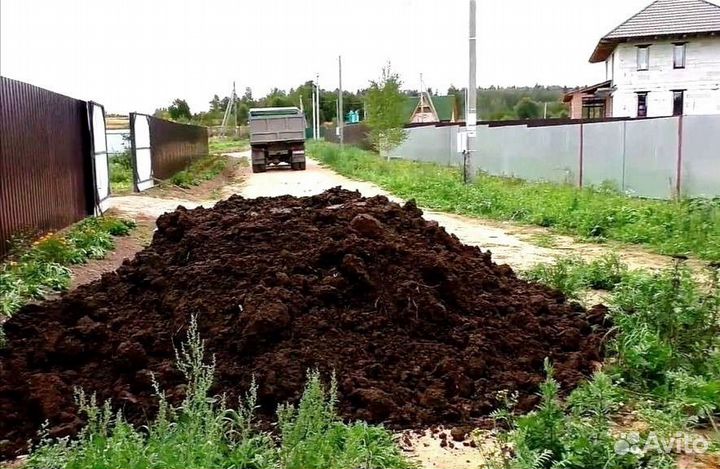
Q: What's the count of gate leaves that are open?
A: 2